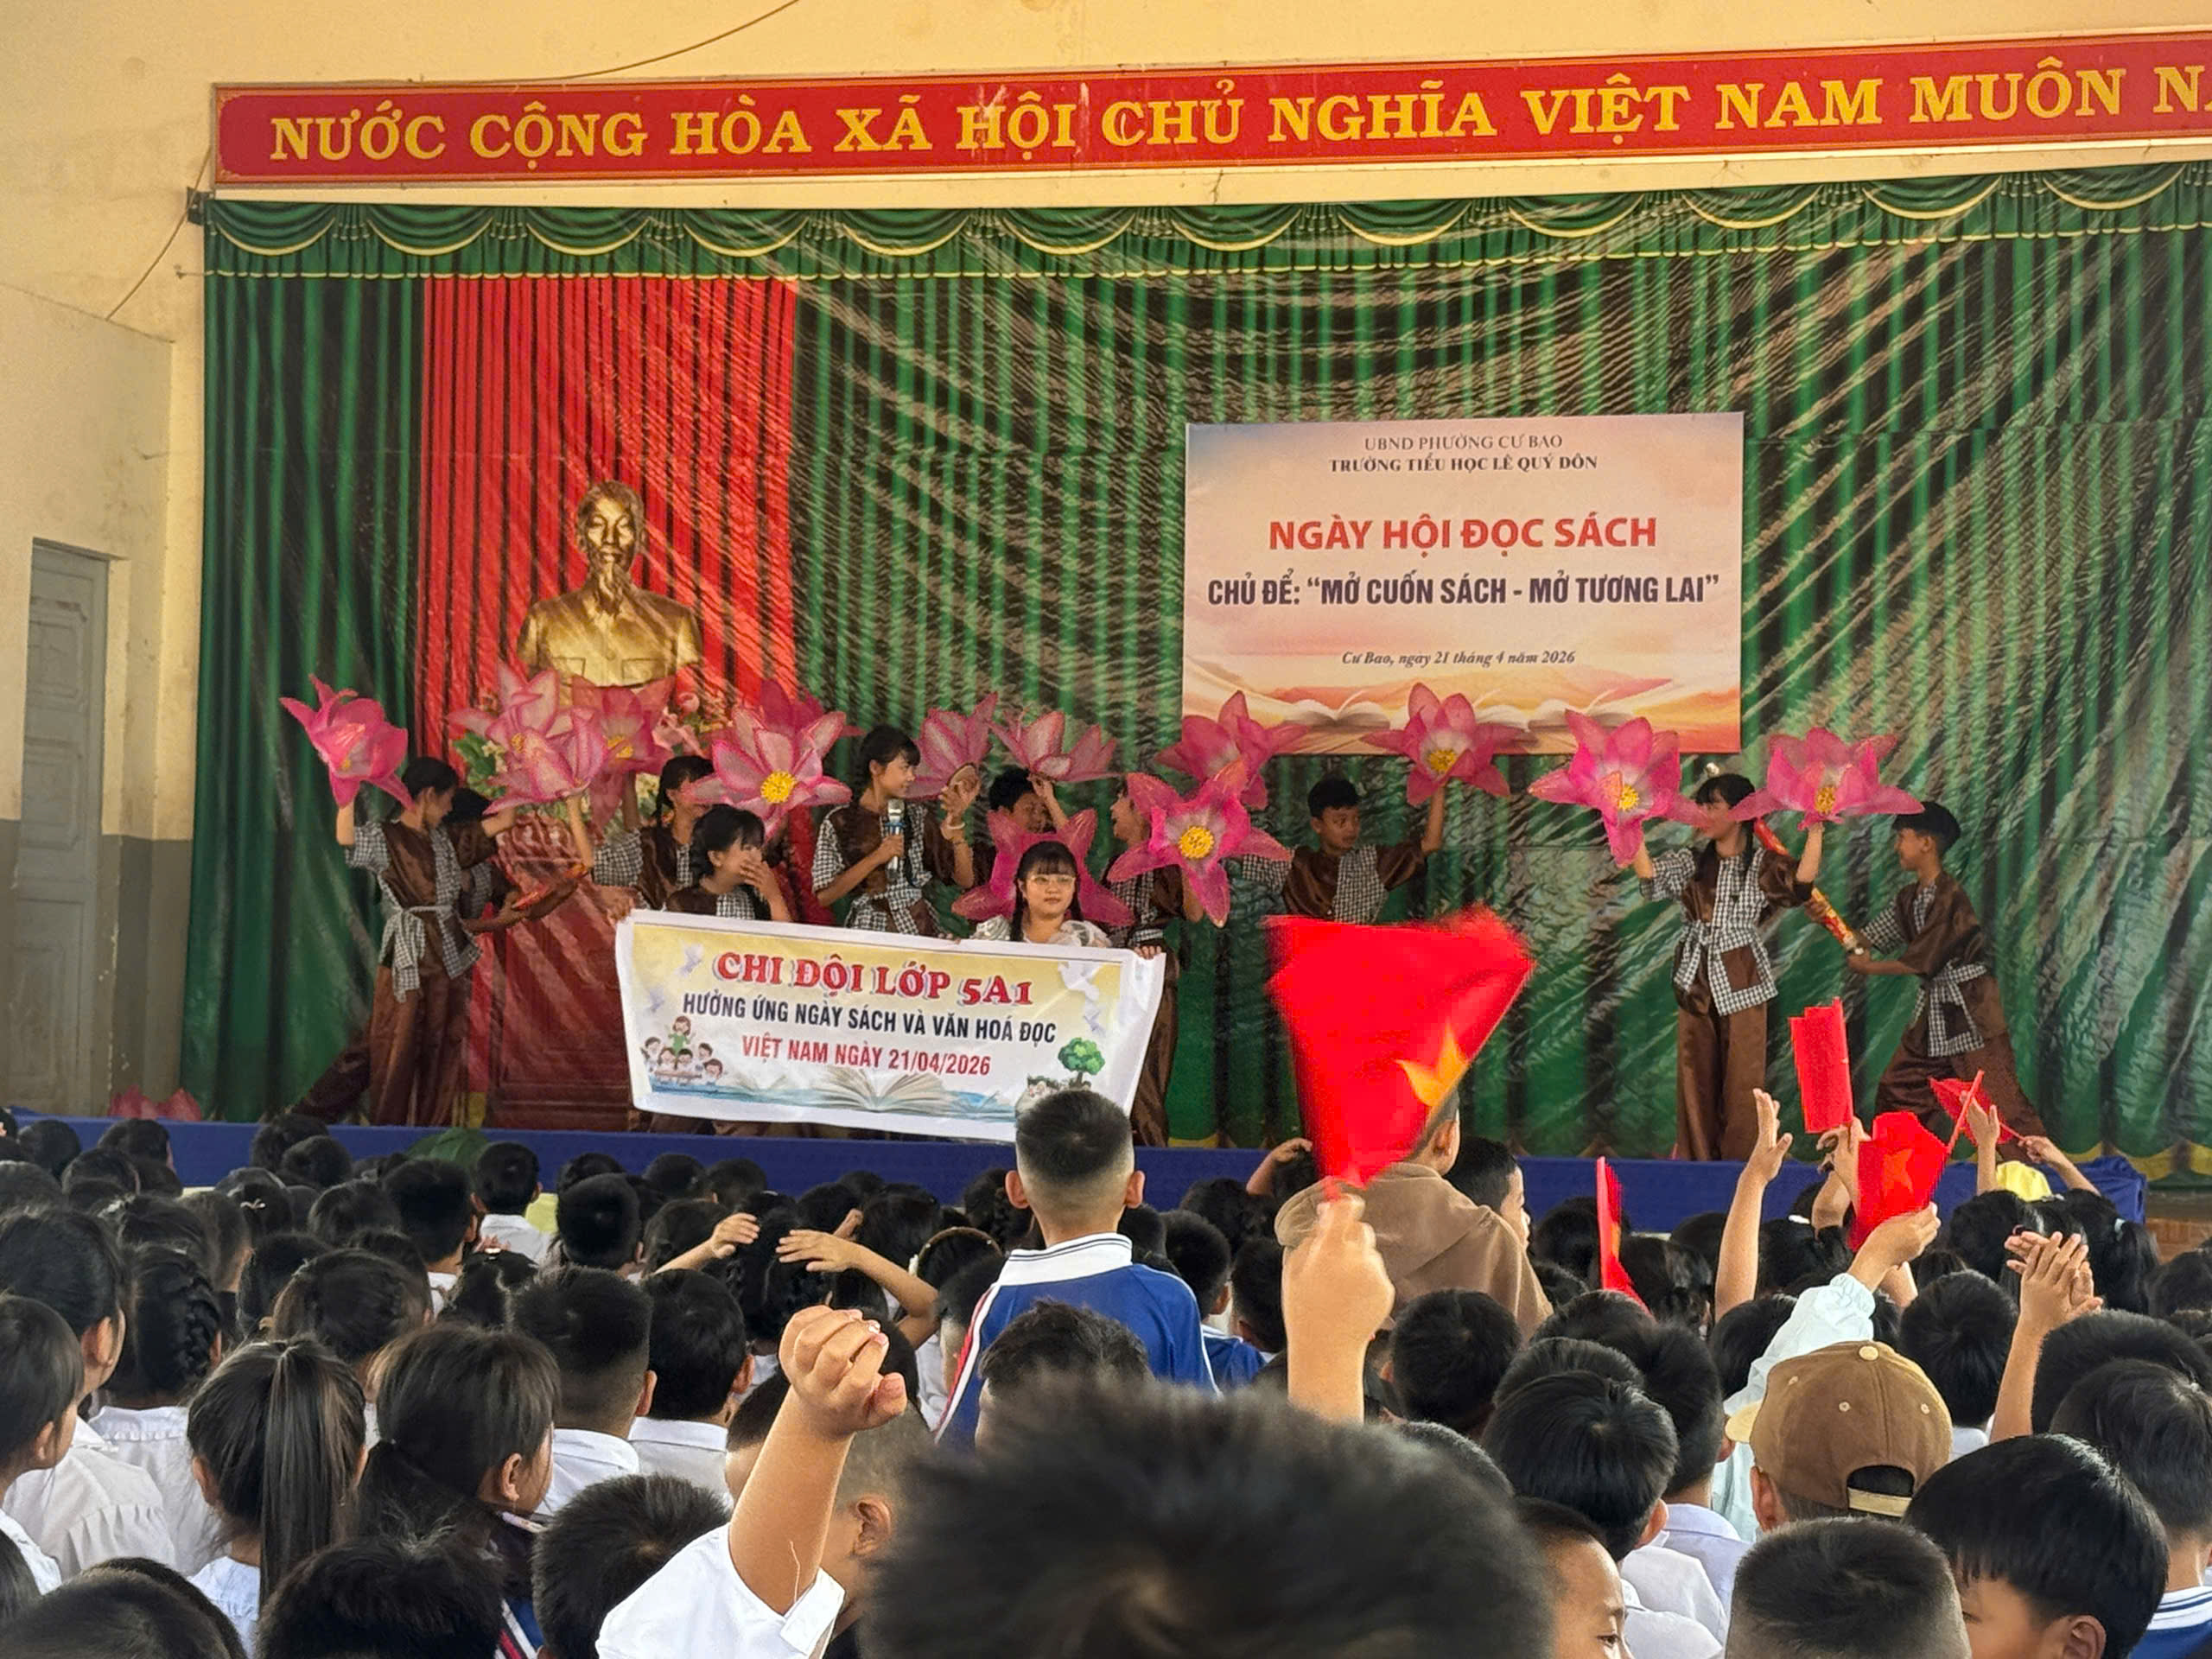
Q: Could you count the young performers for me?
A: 11